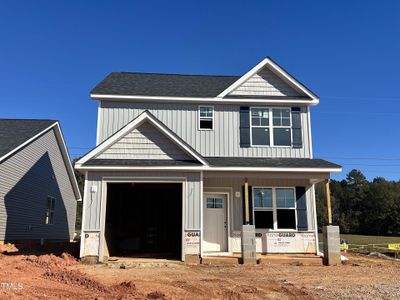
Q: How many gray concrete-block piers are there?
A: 2